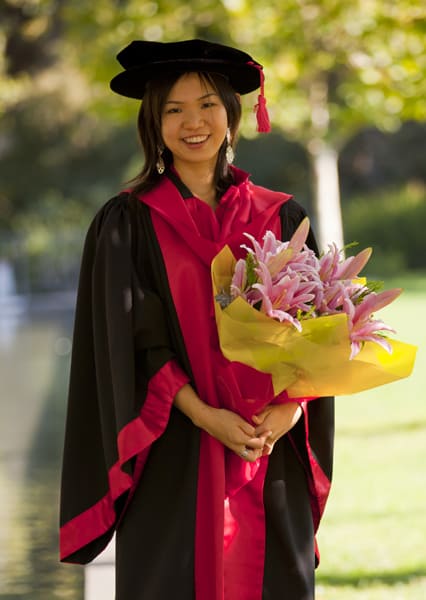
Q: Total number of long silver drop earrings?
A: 2